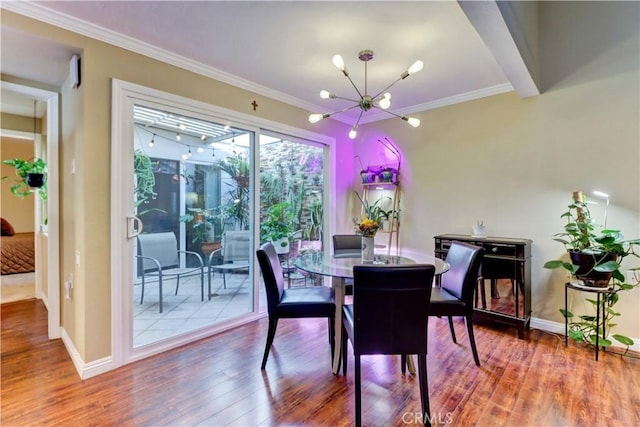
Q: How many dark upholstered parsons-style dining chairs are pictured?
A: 4